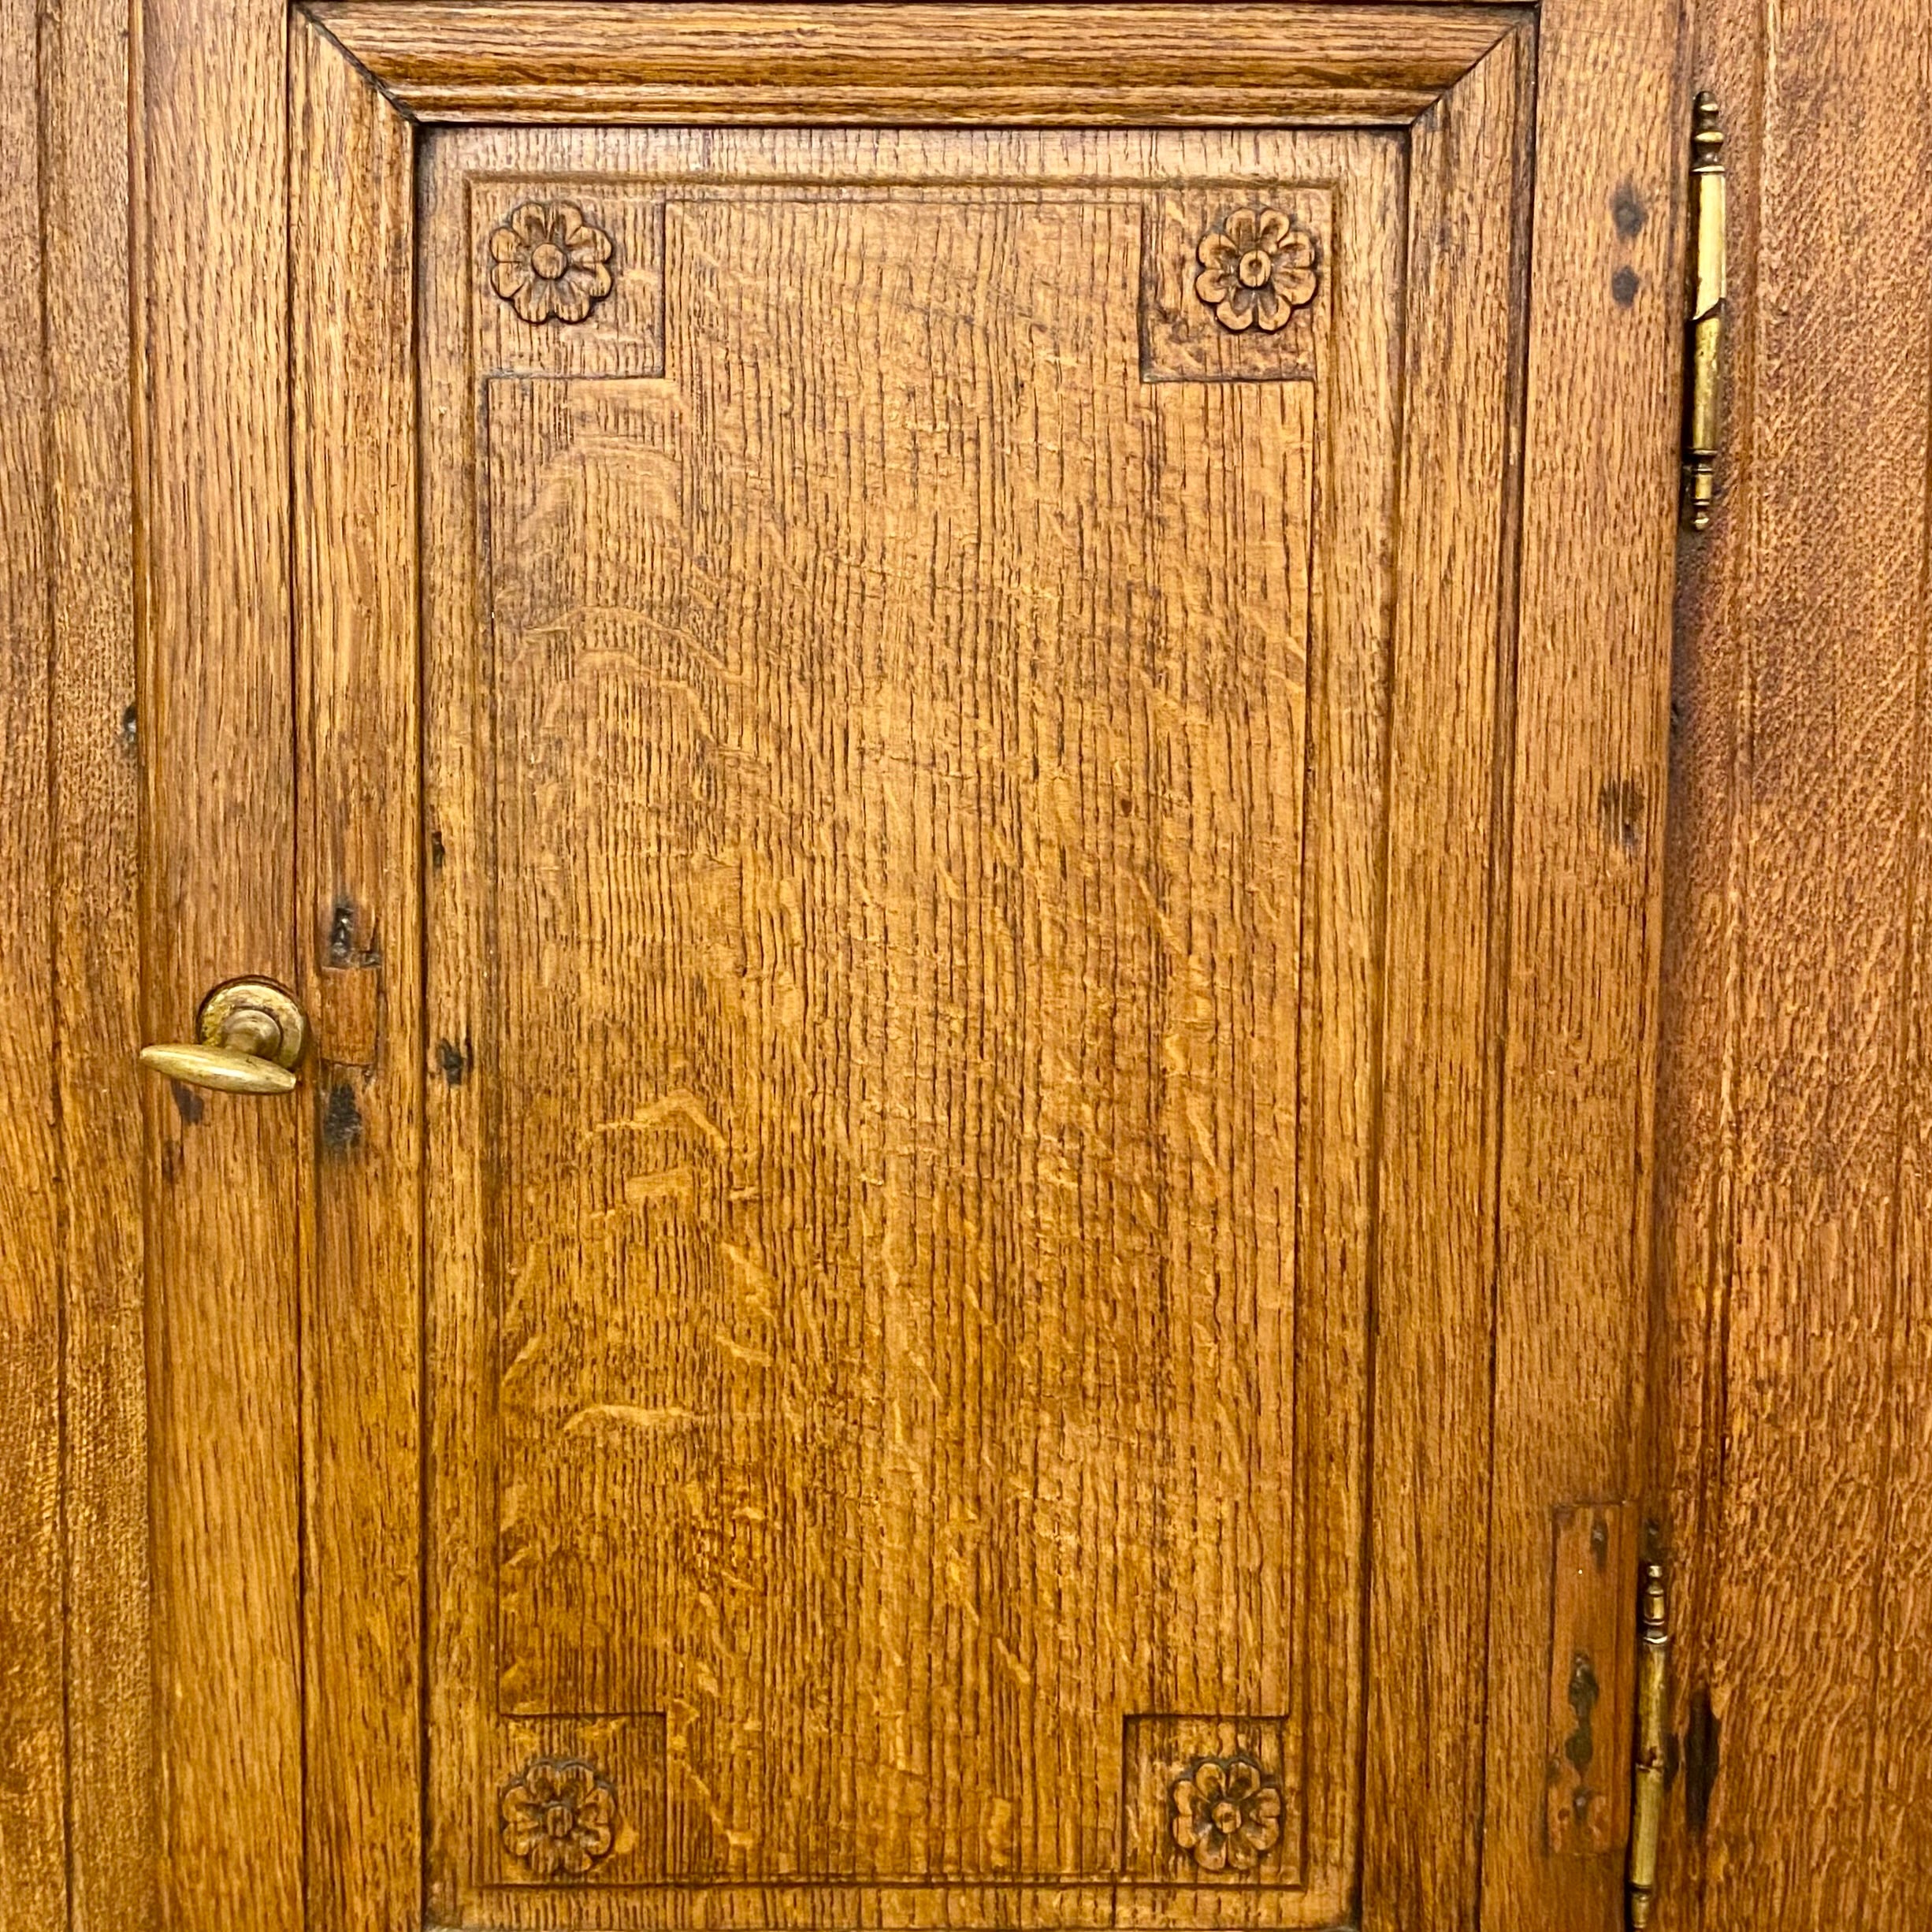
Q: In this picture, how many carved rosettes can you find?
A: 4